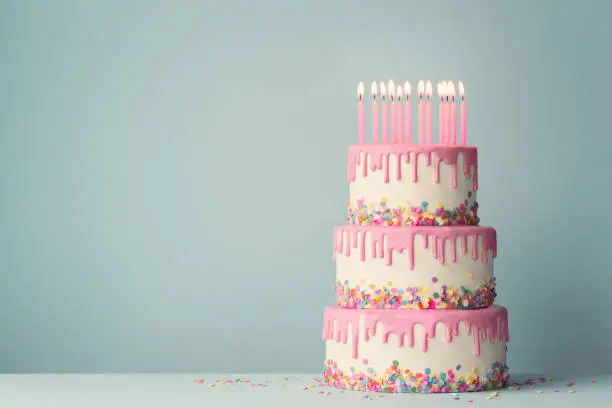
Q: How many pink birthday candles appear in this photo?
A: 12